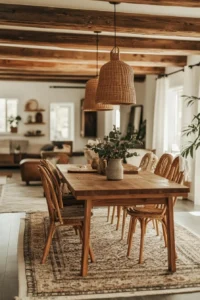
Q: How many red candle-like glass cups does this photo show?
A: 0